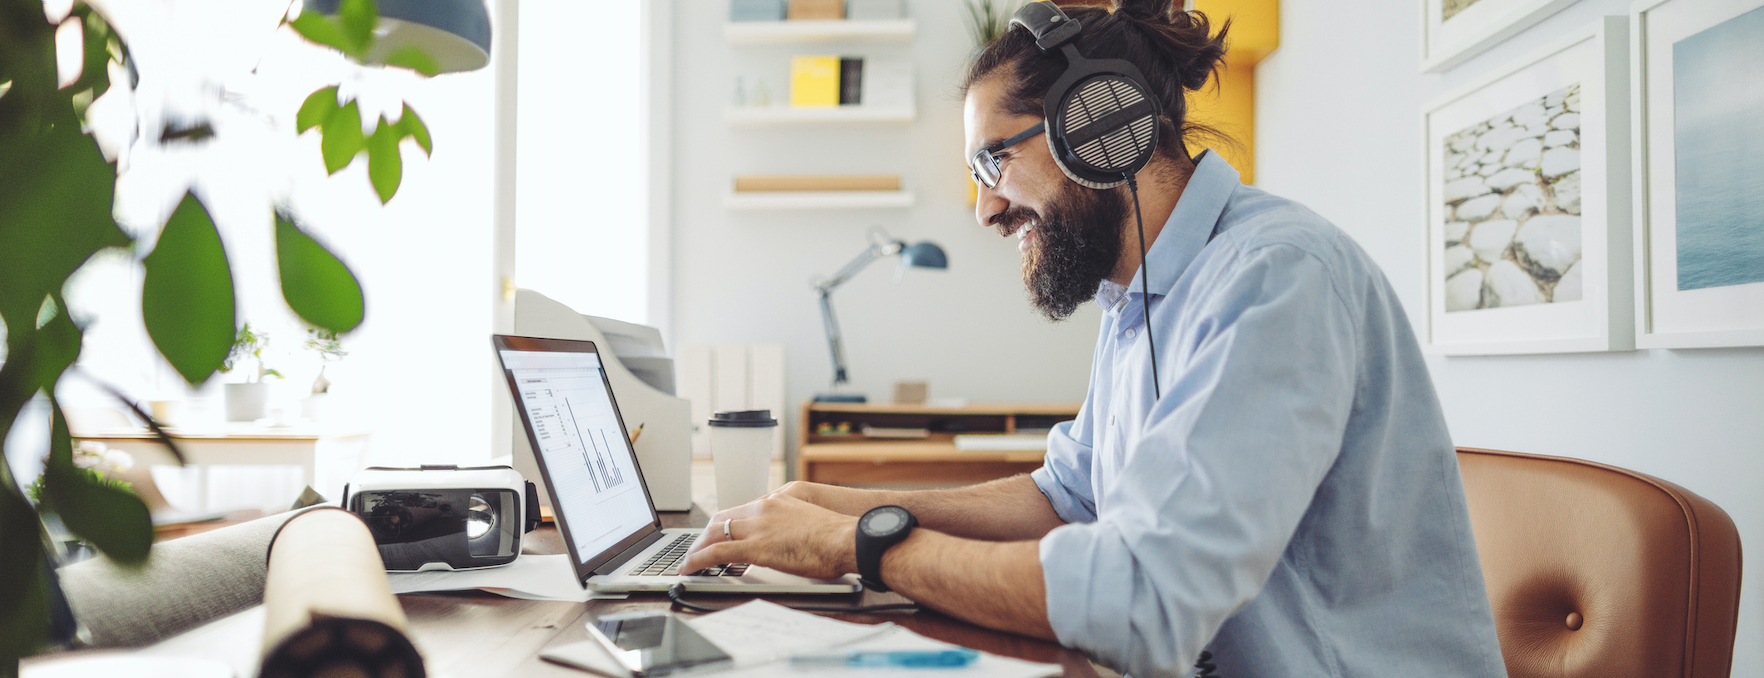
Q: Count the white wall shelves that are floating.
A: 3